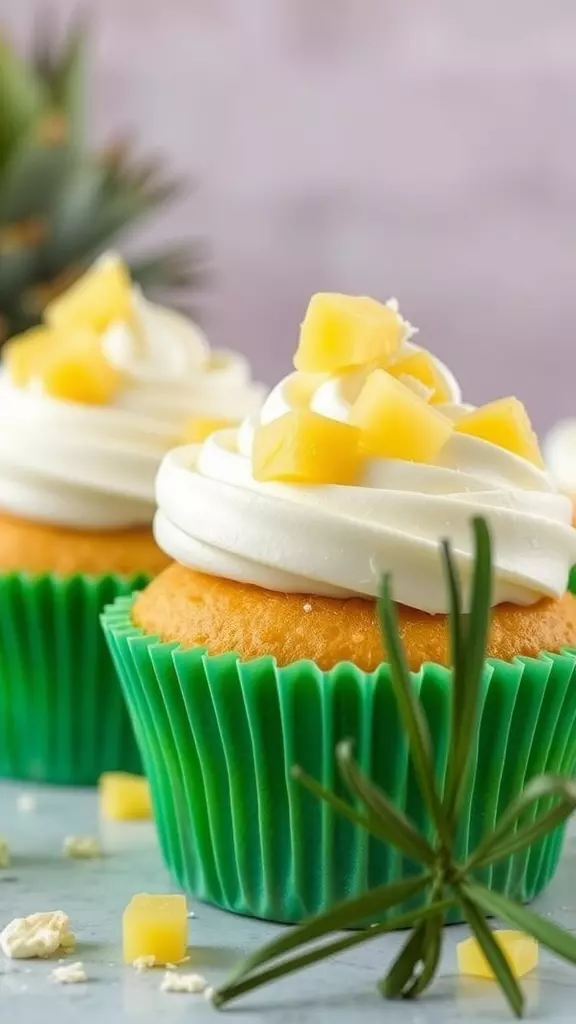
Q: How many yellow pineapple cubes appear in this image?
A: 12